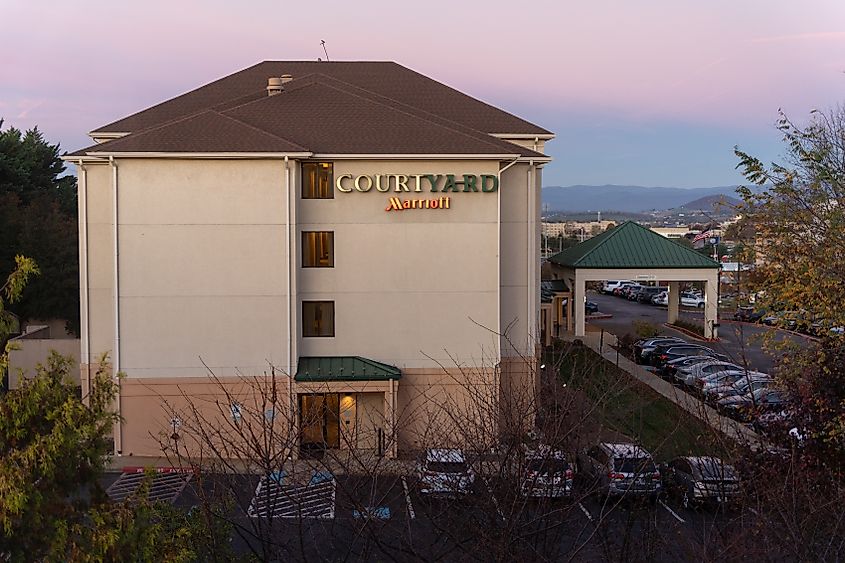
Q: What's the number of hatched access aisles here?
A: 2